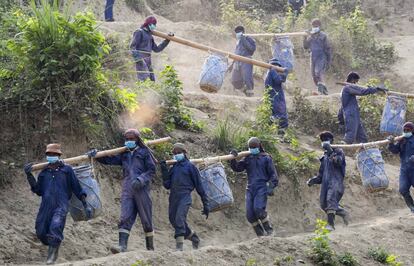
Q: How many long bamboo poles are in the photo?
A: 6